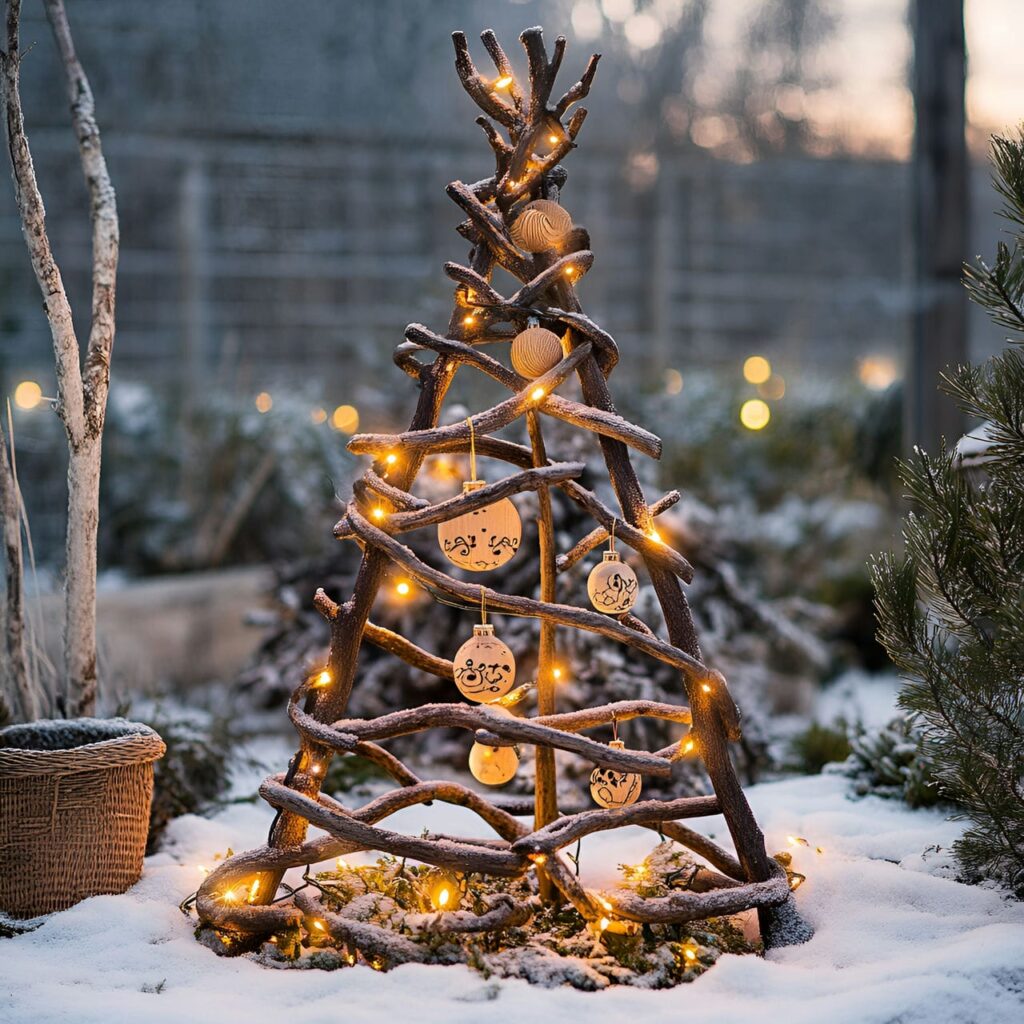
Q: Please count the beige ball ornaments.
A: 7